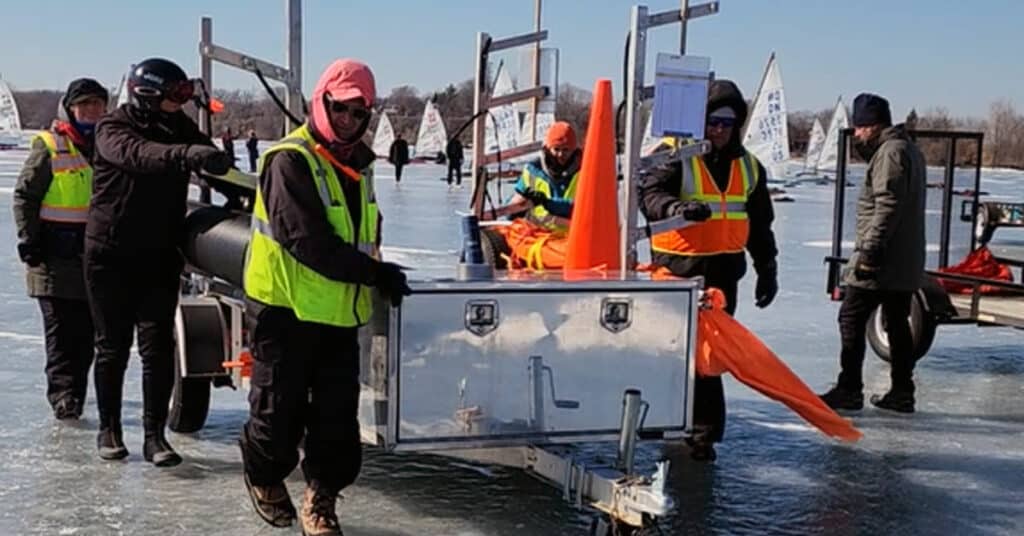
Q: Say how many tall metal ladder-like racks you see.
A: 3